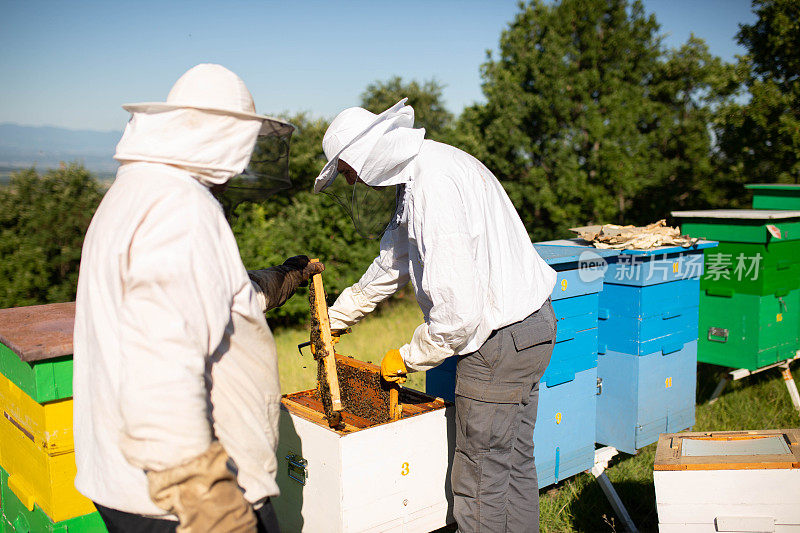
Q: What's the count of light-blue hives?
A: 2